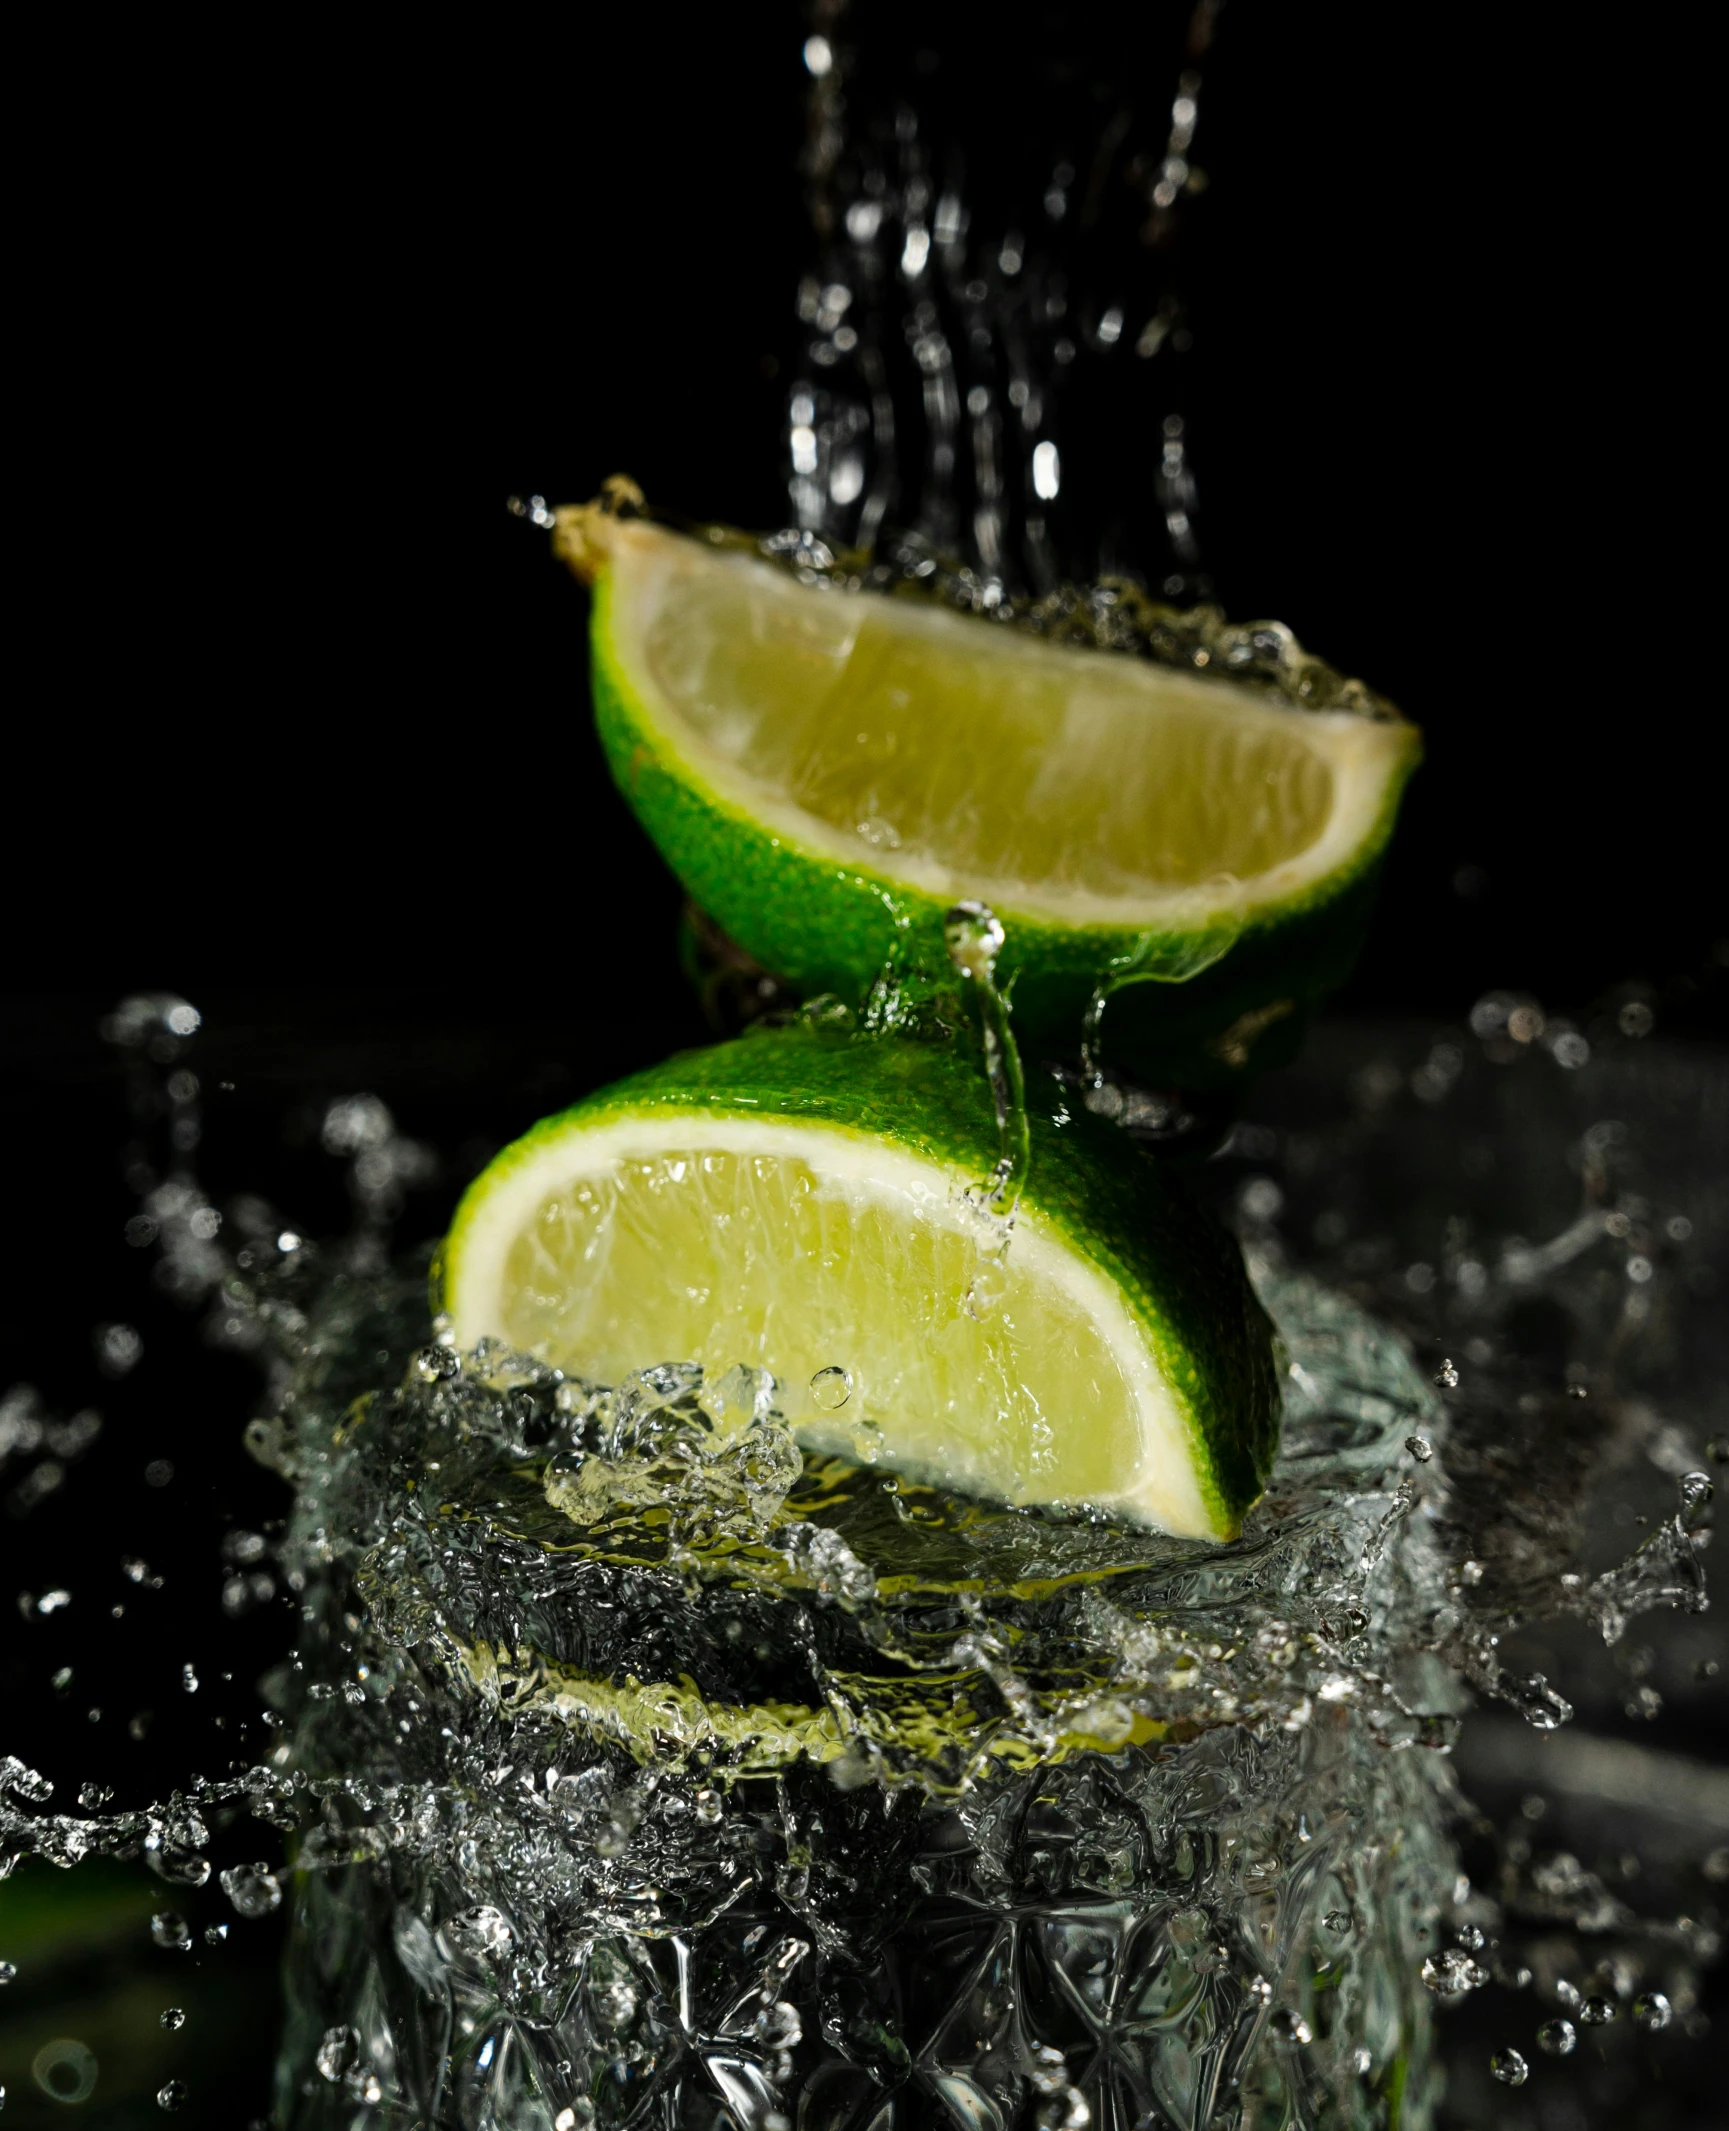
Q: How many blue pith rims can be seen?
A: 0